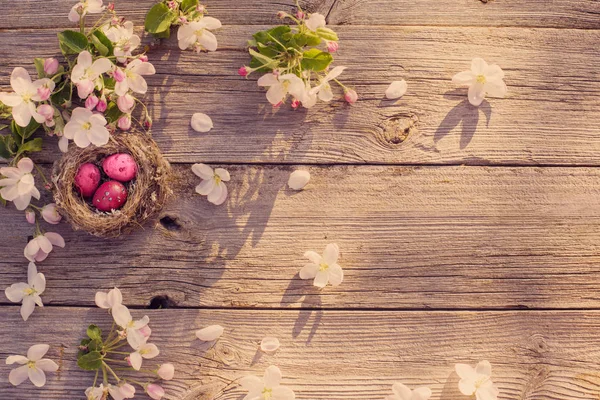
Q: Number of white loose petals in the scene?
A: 5